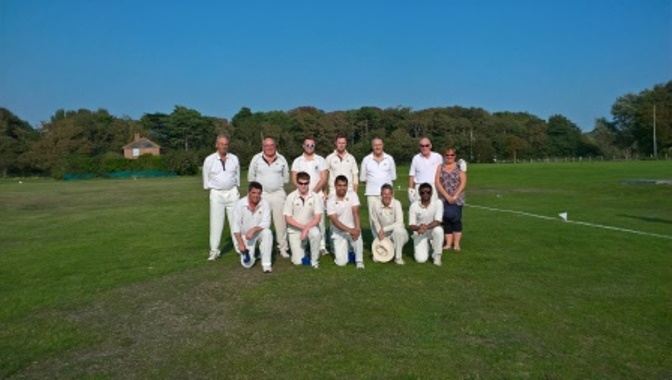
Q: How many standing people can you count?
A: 7